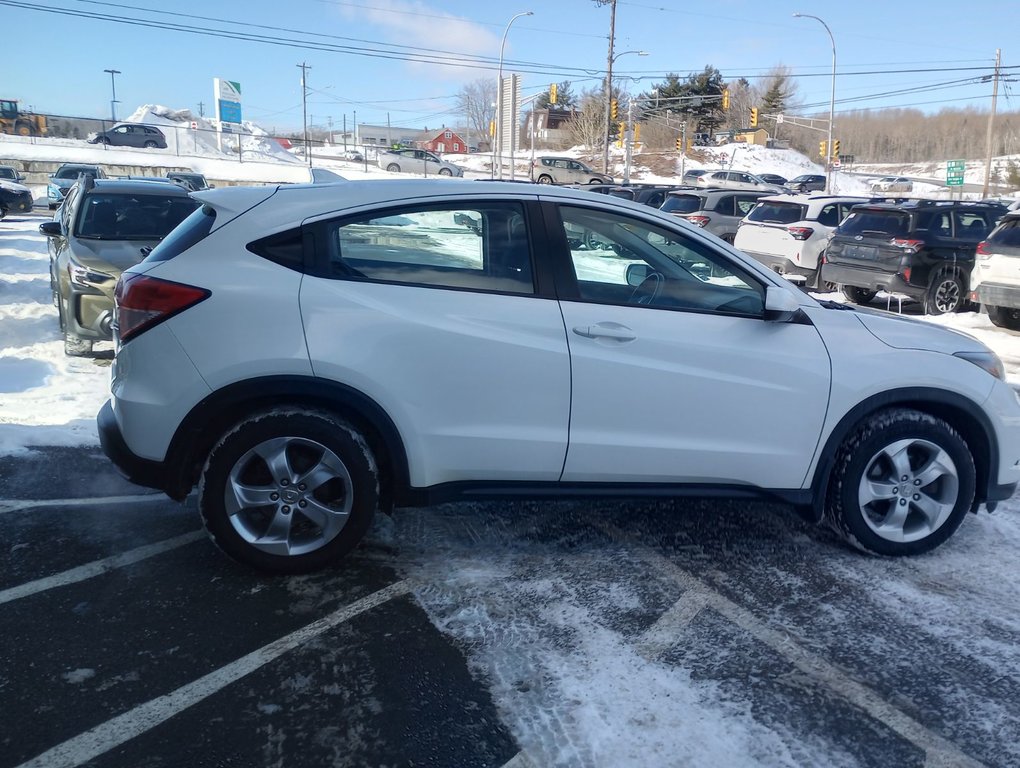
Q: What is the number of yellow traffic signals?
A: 11